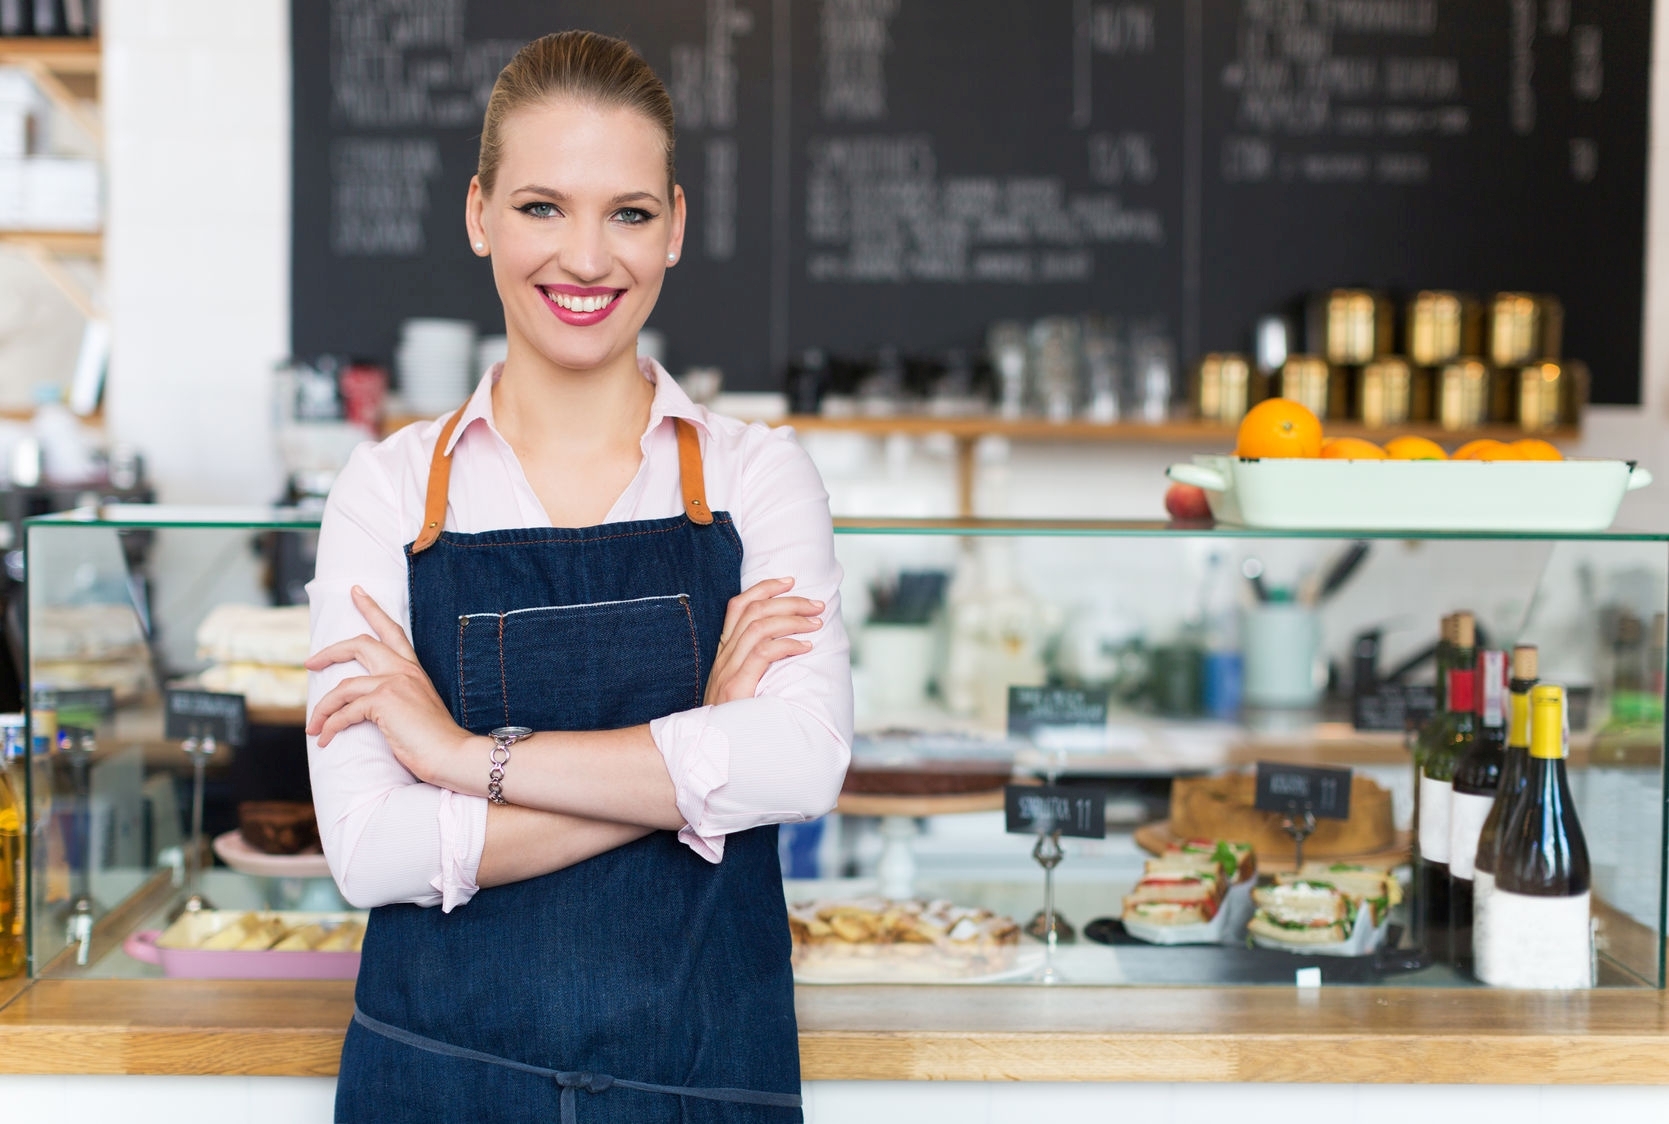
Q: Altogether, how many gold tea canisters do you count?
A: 8